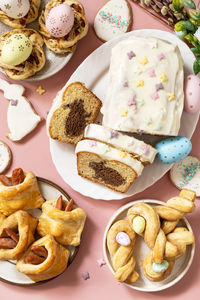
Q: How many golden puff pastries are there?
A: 4